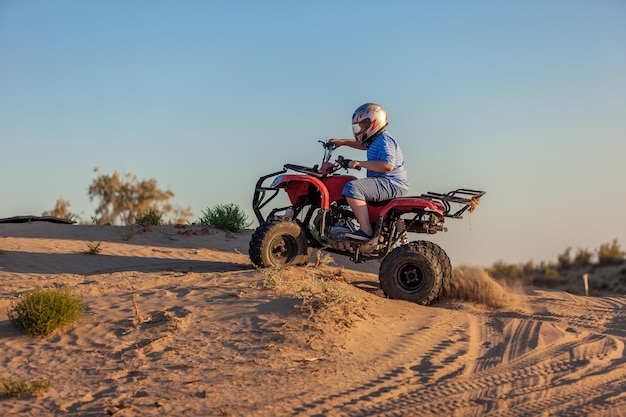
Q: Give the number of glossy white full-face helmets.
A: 1